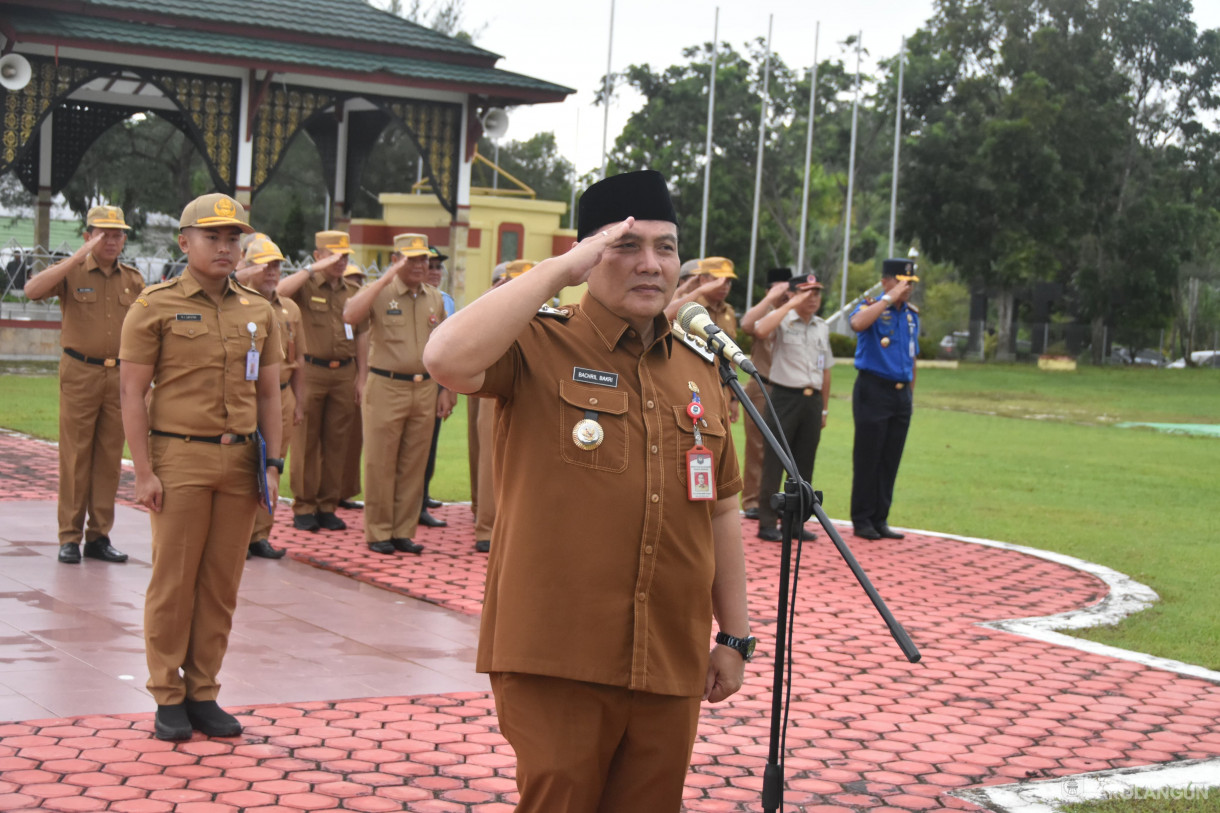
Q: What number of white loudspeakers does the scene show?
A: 2